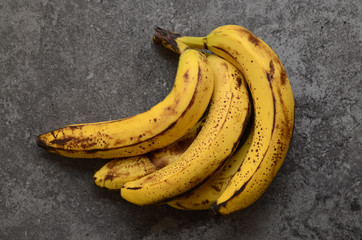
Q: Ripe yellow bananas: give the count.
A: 5